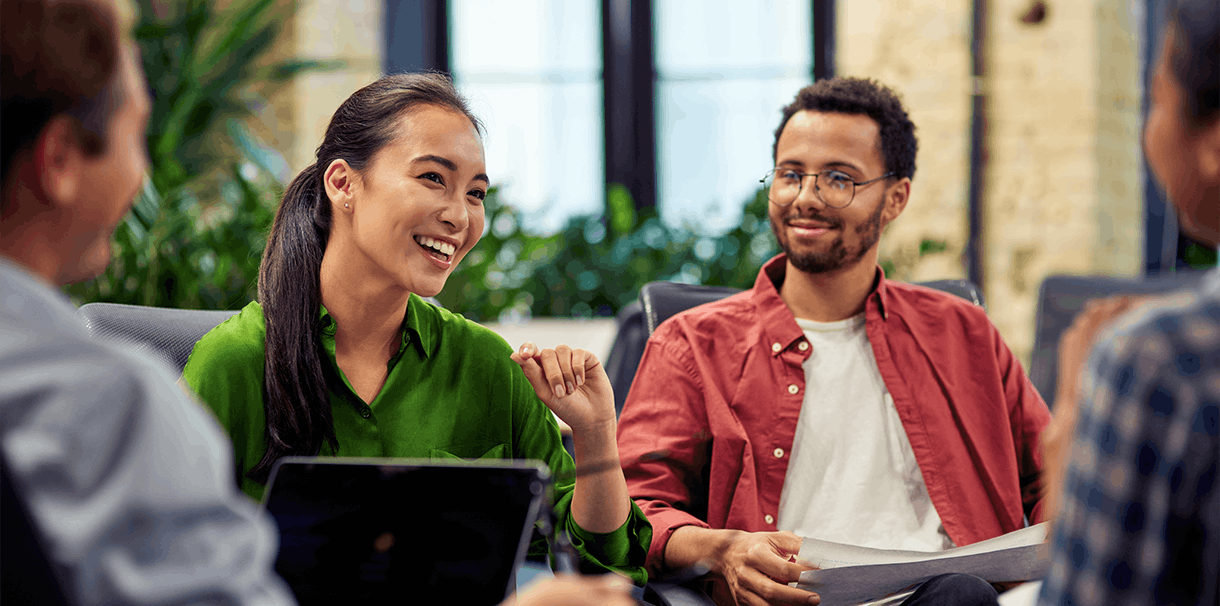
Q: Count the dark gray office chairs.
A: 3